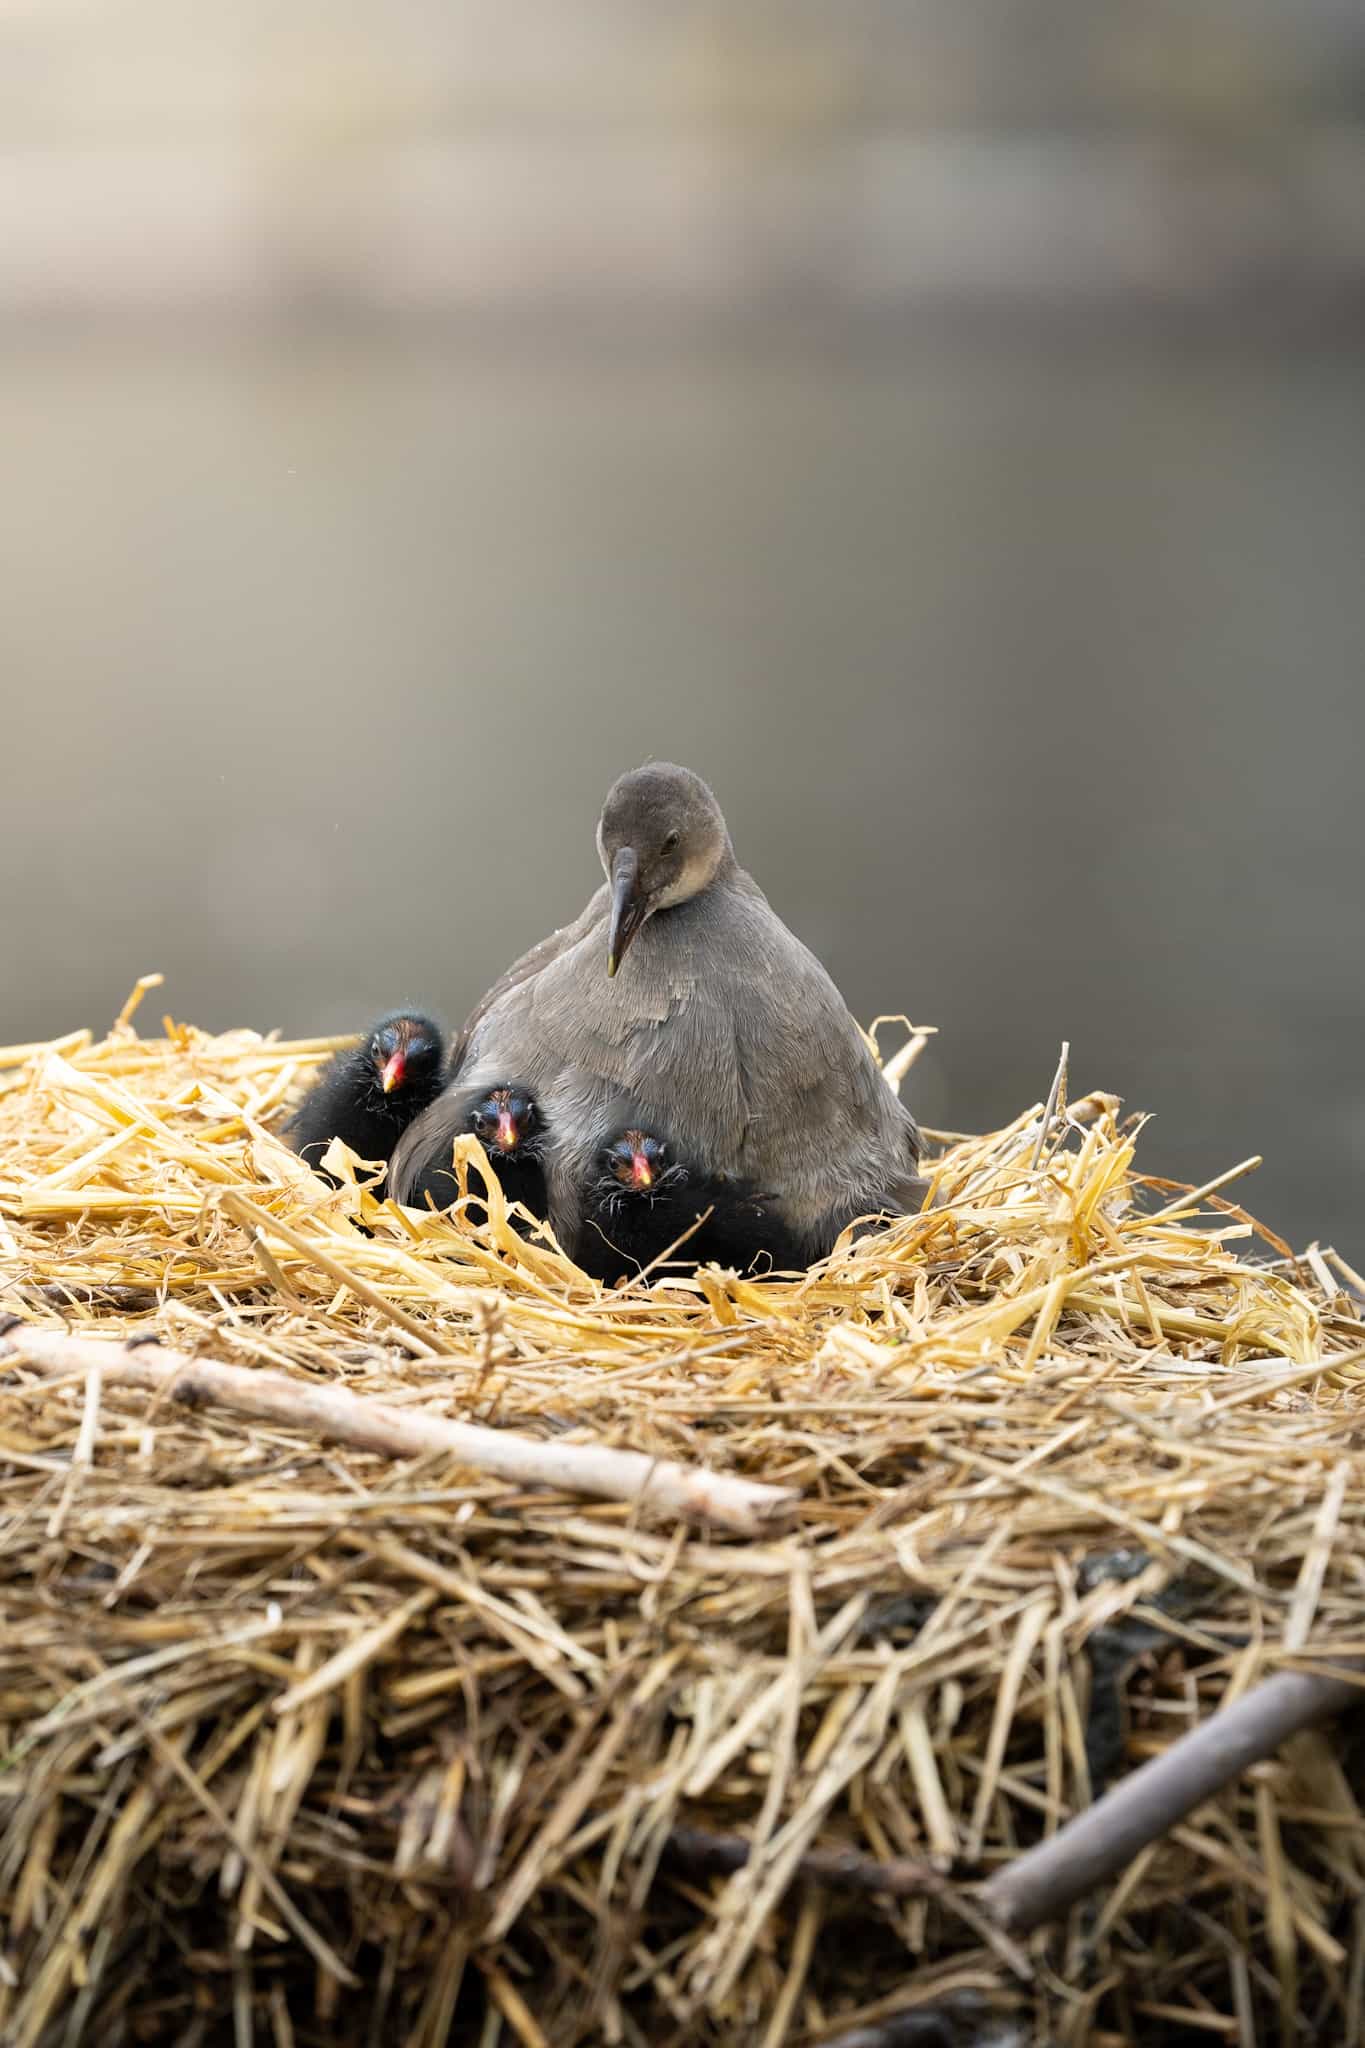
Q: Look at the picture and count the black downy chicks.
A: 3